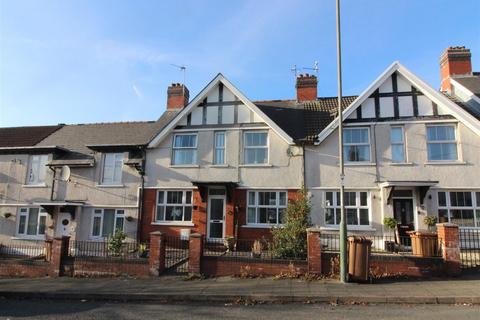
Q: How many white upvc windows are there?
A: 14